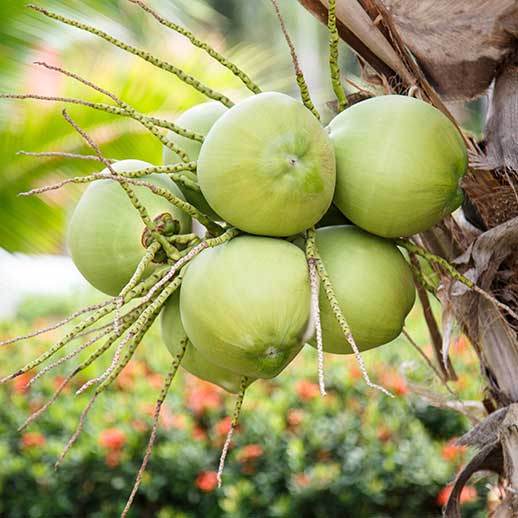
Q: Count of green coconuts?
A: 7